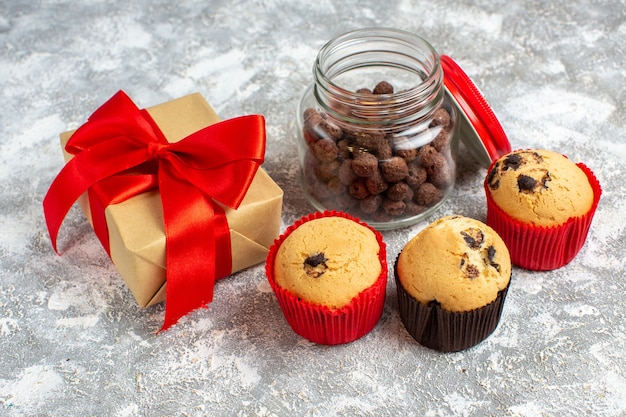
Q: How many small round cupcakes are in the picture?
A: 3